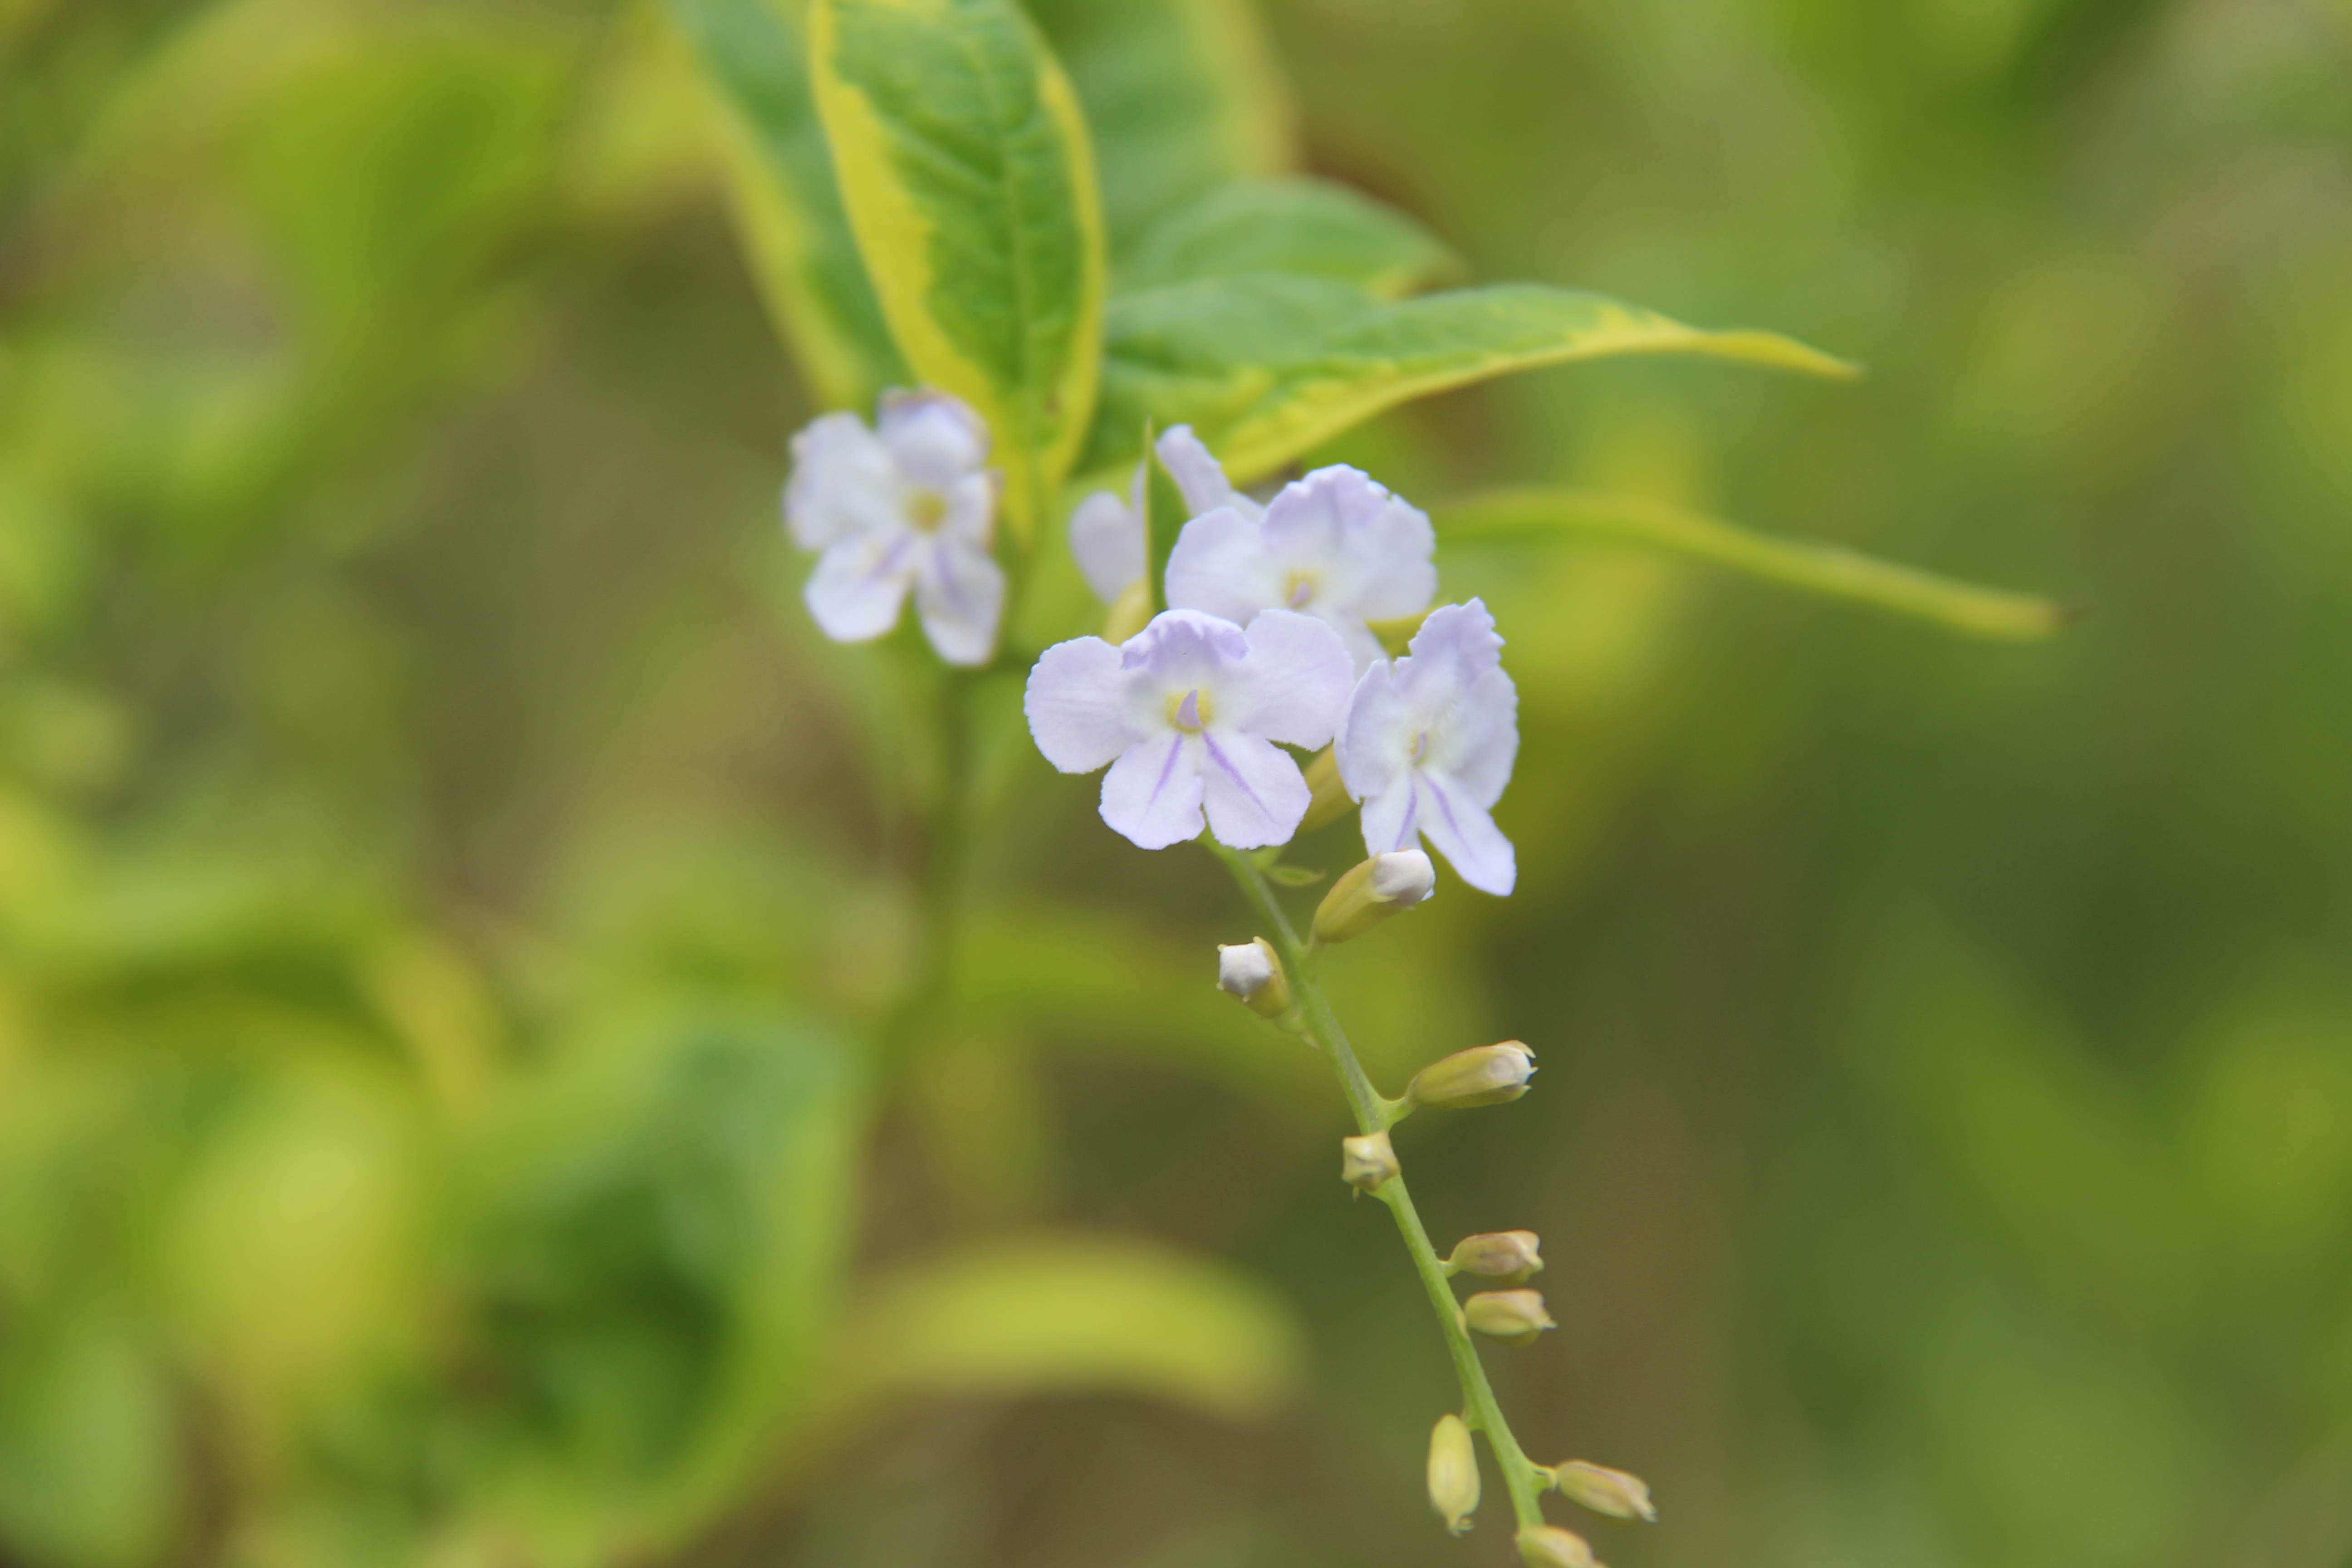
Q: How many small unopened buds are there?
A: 9